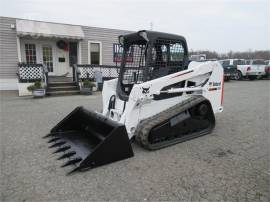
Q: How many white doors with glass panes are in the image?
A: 1